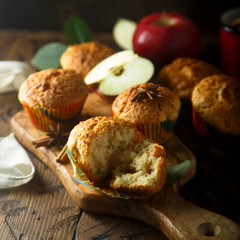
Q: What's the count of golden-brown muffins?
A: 6